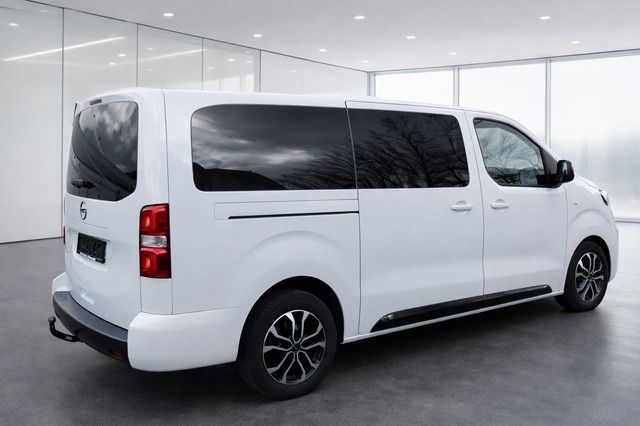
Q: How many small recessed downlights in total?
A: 9